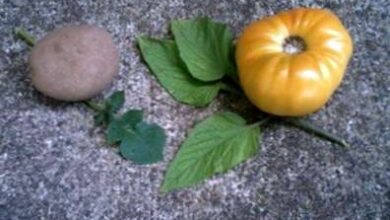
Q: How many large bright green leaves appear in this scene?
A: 3